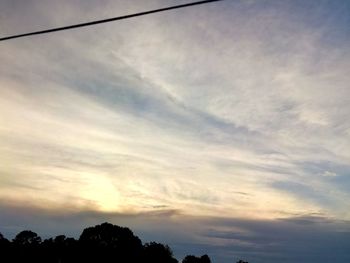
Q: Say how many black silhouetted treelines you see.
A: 1